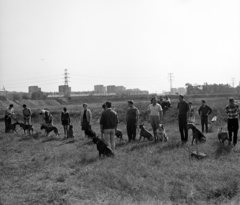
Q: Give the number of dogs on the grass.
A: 11